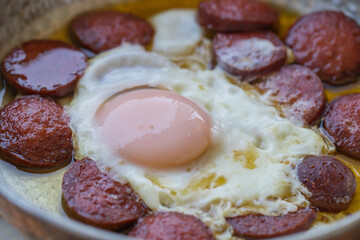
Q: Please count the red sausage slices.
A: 12